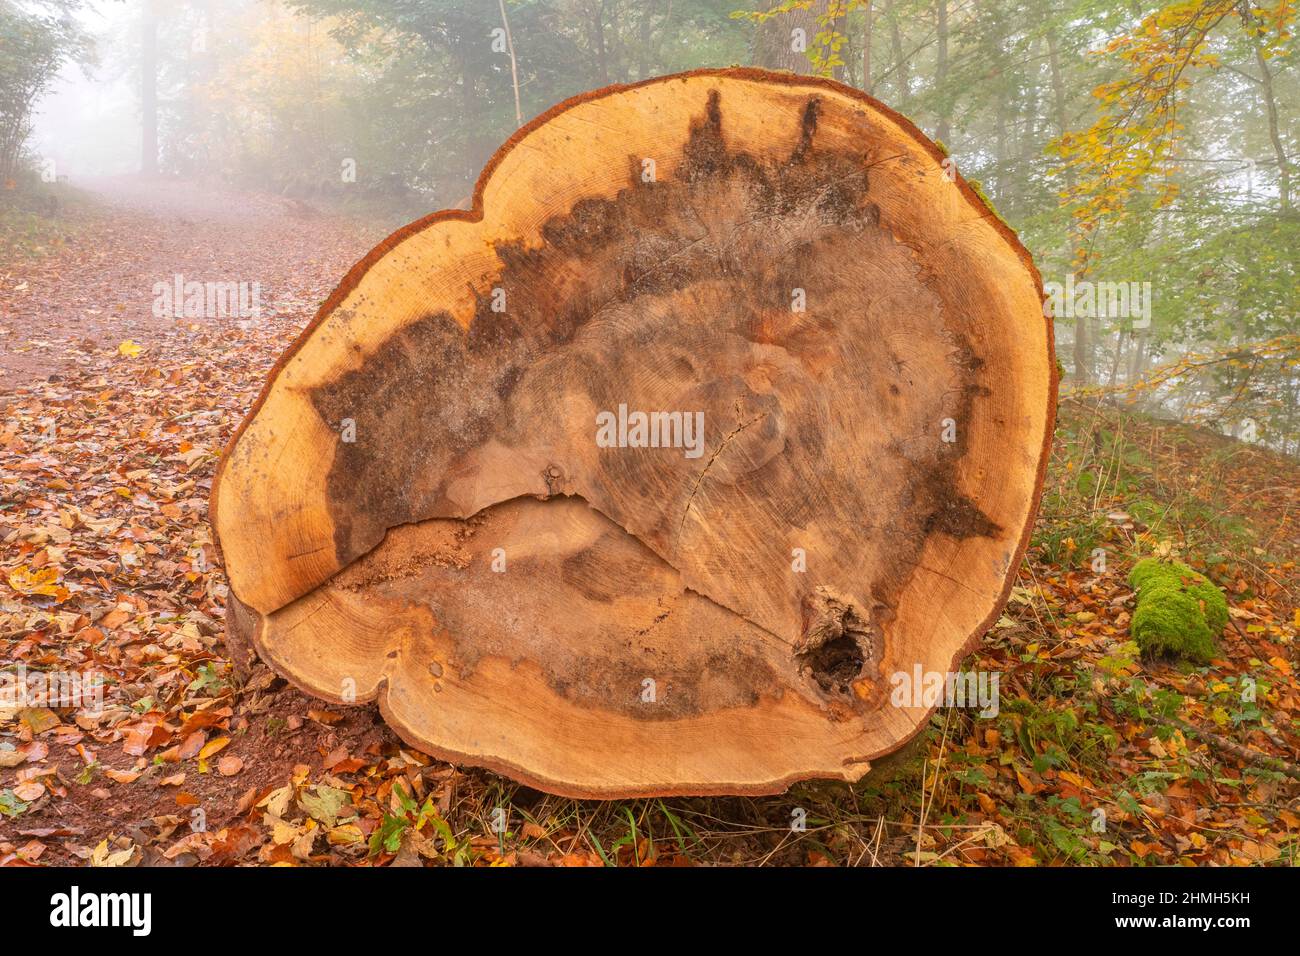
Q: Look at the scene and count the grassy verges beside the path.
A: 2